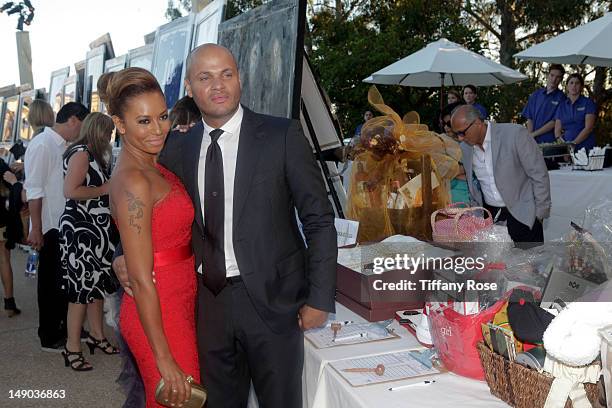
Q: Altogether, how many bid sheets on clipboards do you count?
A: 2